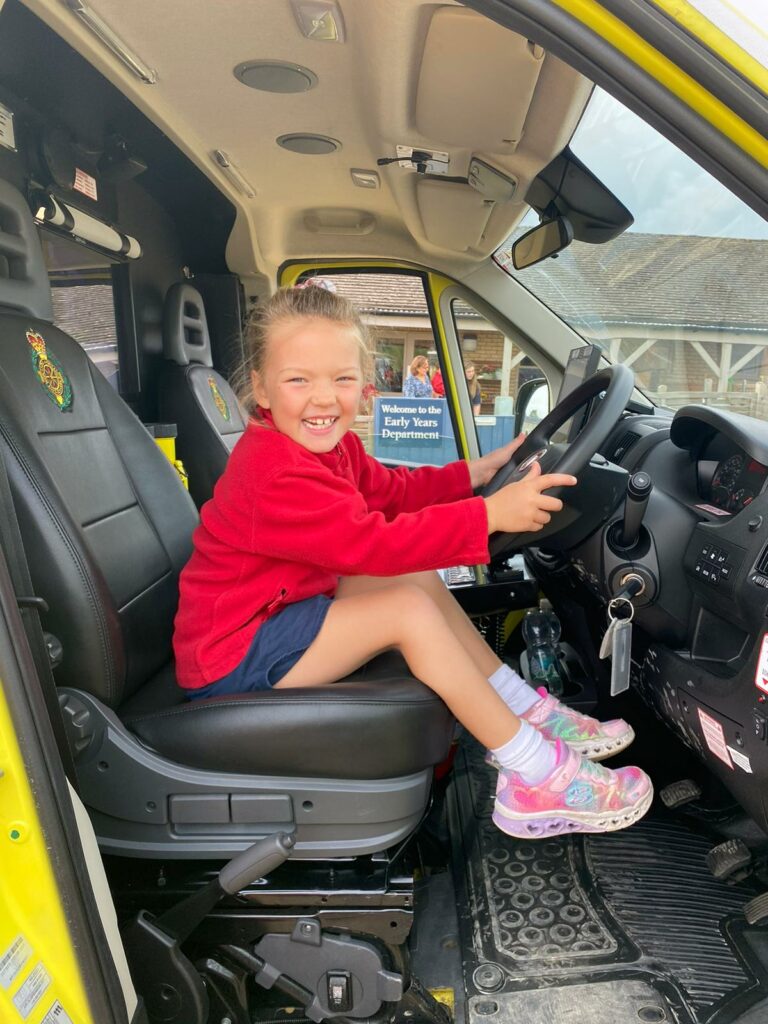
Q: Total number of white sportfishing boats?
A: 0